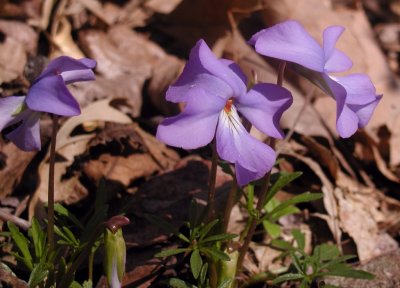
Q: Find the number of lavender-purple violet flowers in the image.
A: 3